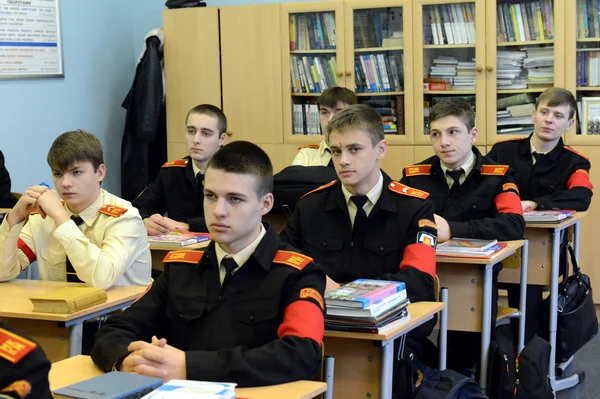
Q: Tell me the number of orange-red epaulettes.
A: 13